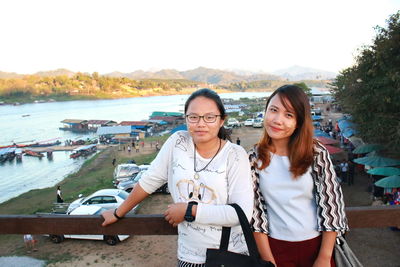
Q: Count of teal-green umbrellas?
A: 4